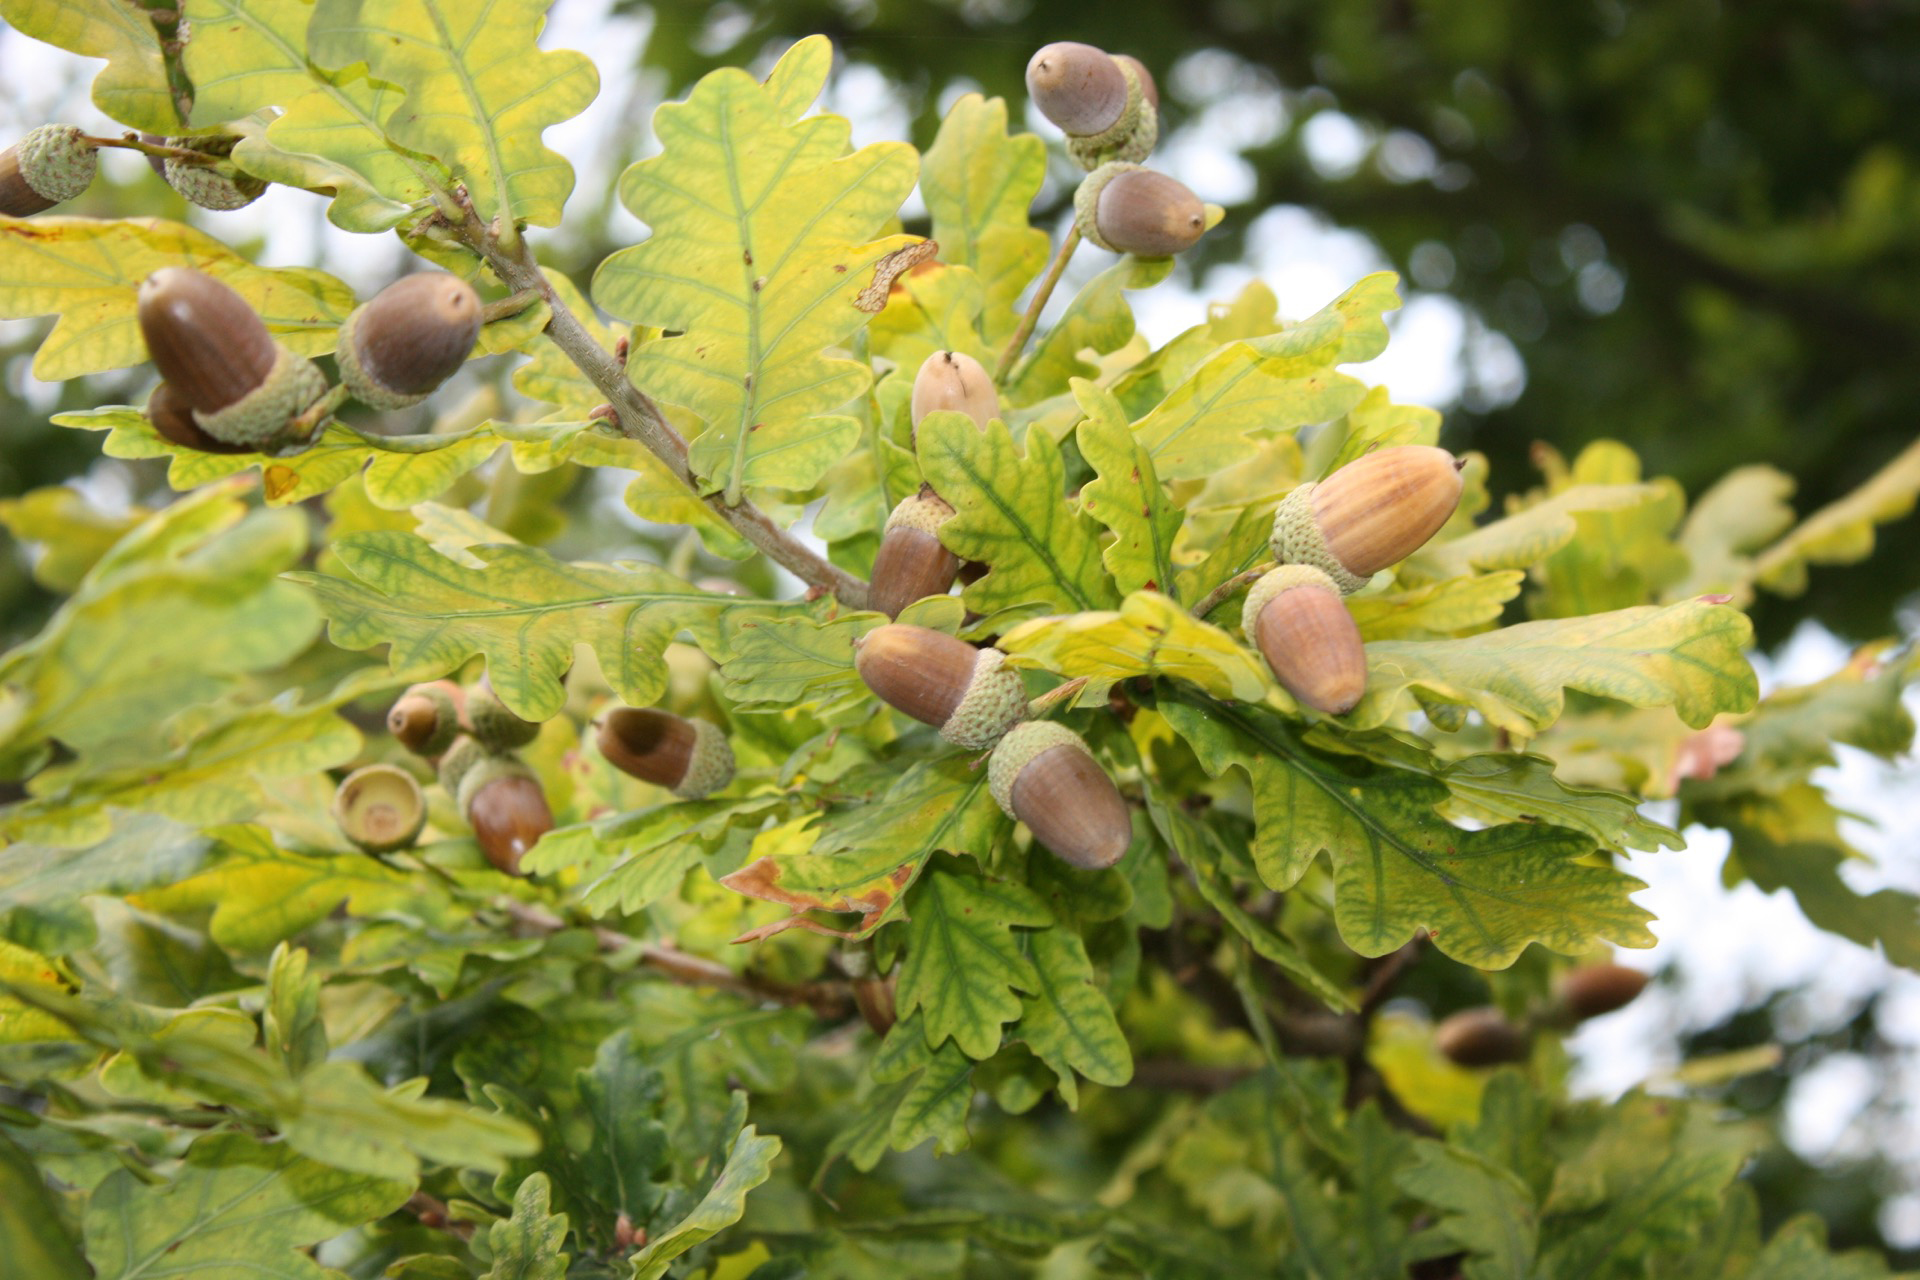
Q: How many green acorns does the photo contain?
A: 0